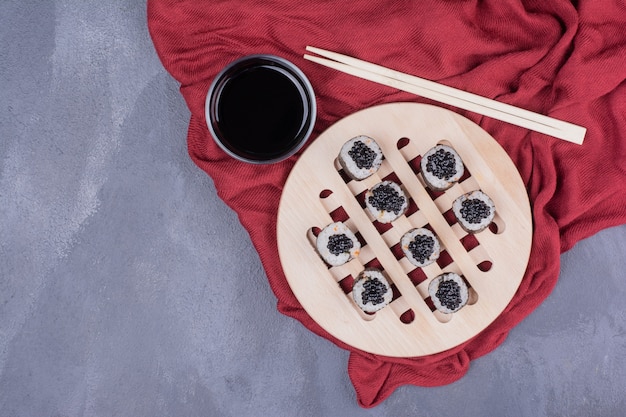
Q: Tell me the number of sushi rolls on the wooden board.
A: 8